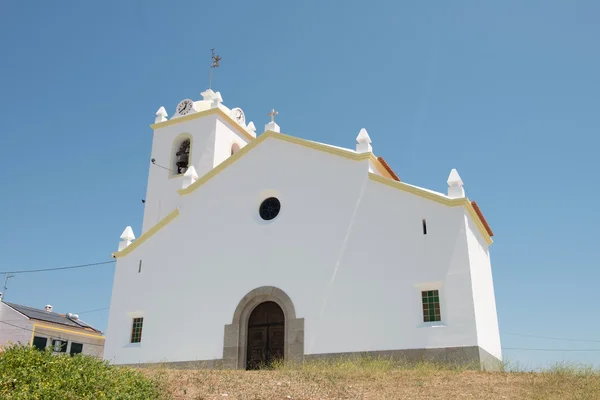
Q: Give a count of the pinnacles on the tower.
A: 3